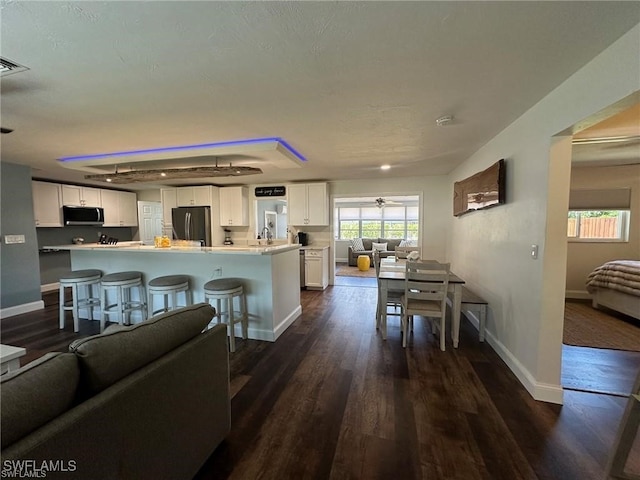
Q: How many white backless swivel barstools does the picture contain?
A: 4